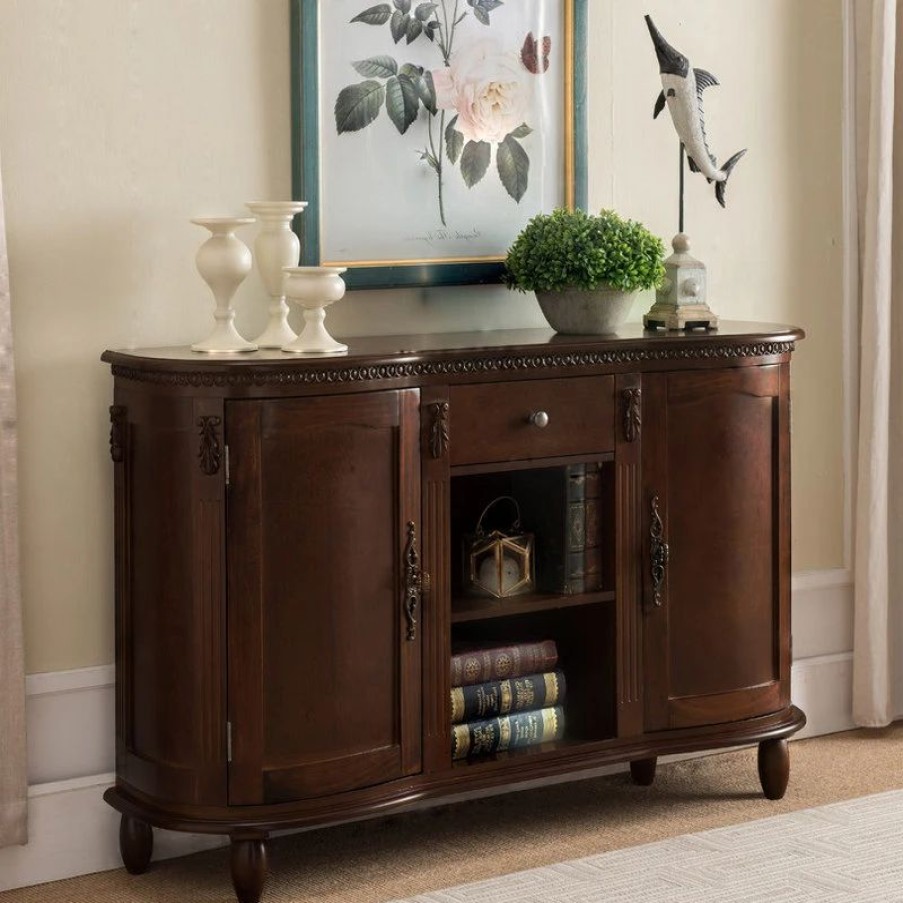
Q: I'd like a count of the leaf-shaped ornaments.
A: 4